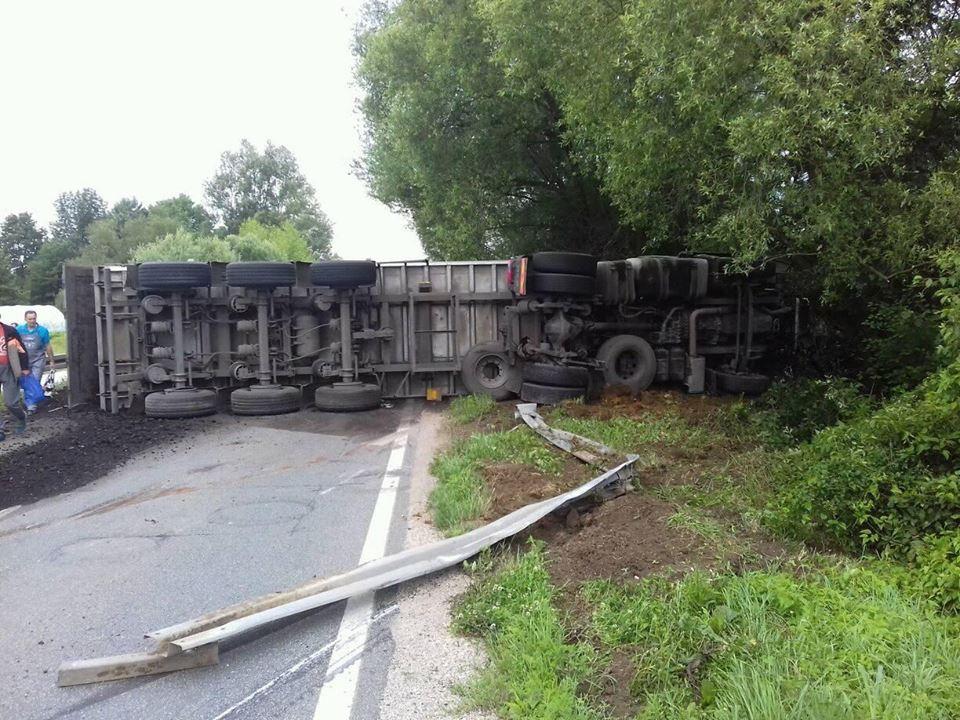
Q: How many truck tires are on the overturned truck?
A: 13